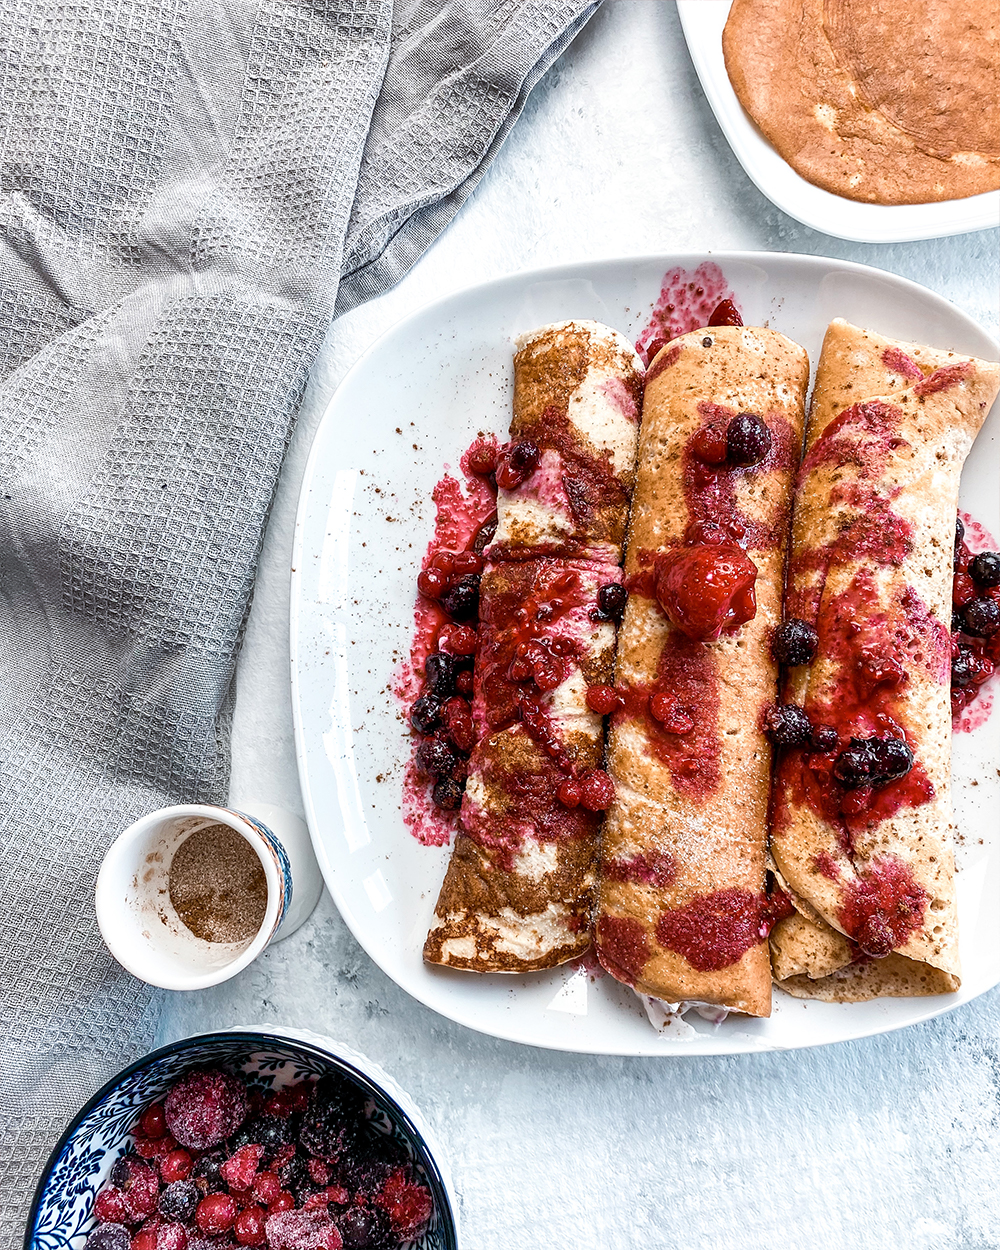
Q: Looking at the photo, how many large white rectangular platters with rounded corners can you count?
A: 2